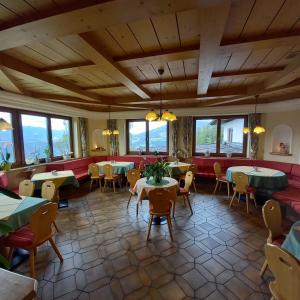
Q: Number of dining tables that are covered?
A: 7